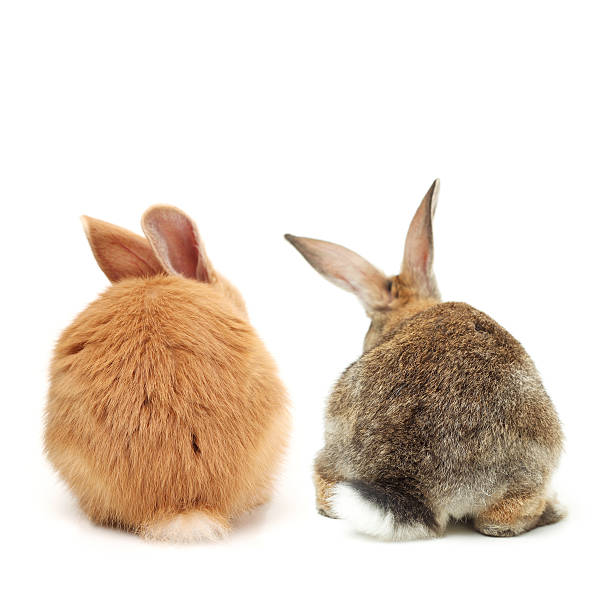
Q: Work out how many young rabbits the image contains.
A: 2